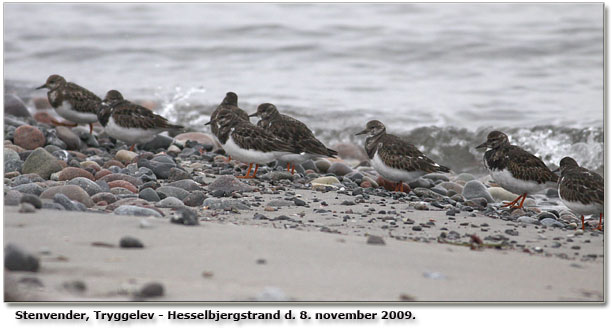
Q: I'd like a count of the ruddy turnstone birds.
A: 8